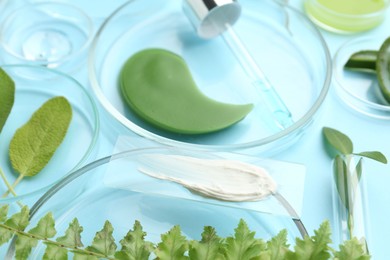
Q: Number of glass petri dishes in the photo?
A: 6